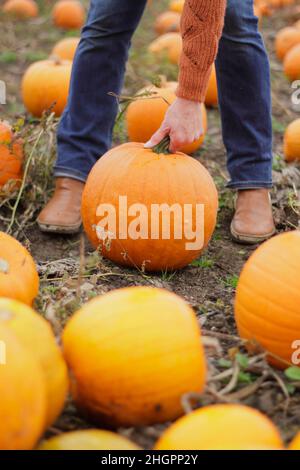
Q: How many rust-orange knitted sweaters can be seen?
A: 1